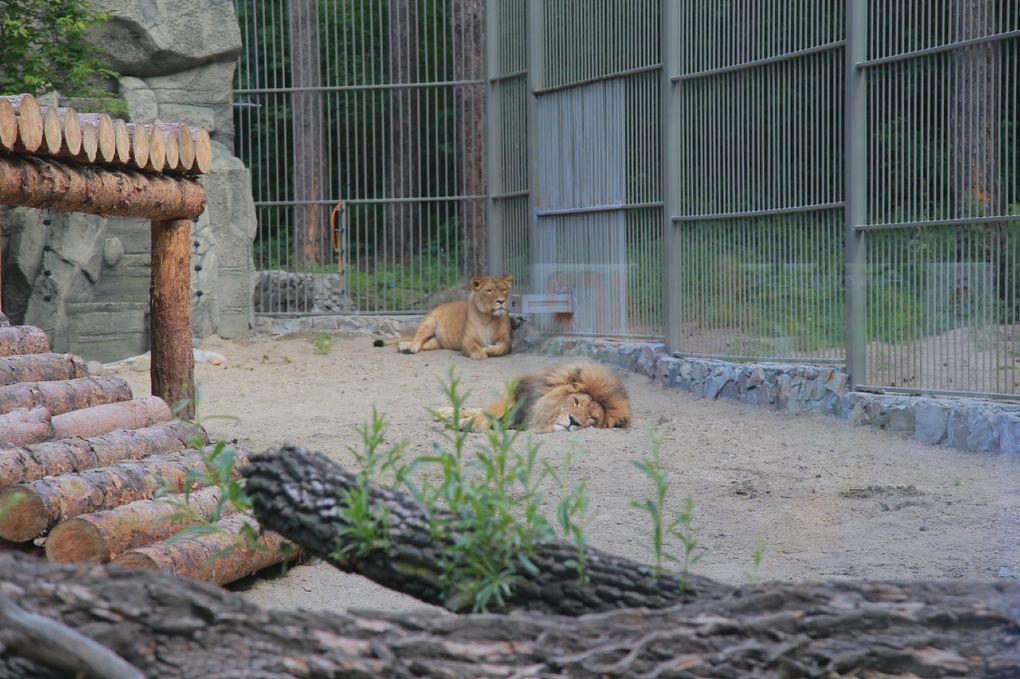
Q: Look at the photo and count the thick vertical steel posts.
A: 4